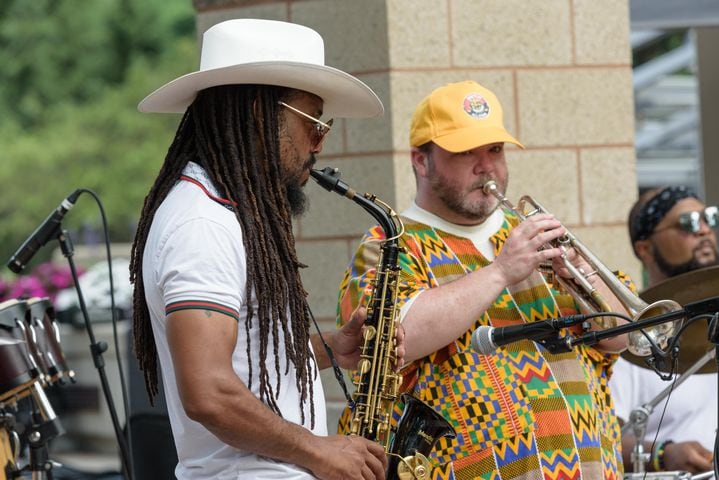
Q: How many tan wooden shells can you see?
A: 1